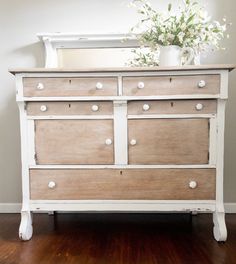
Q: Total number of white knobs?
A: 12